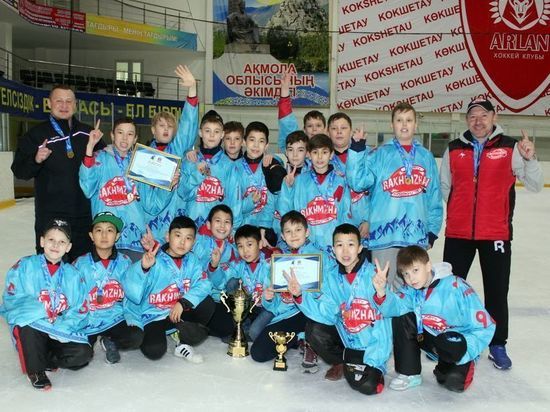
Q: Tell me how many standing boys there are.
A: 10